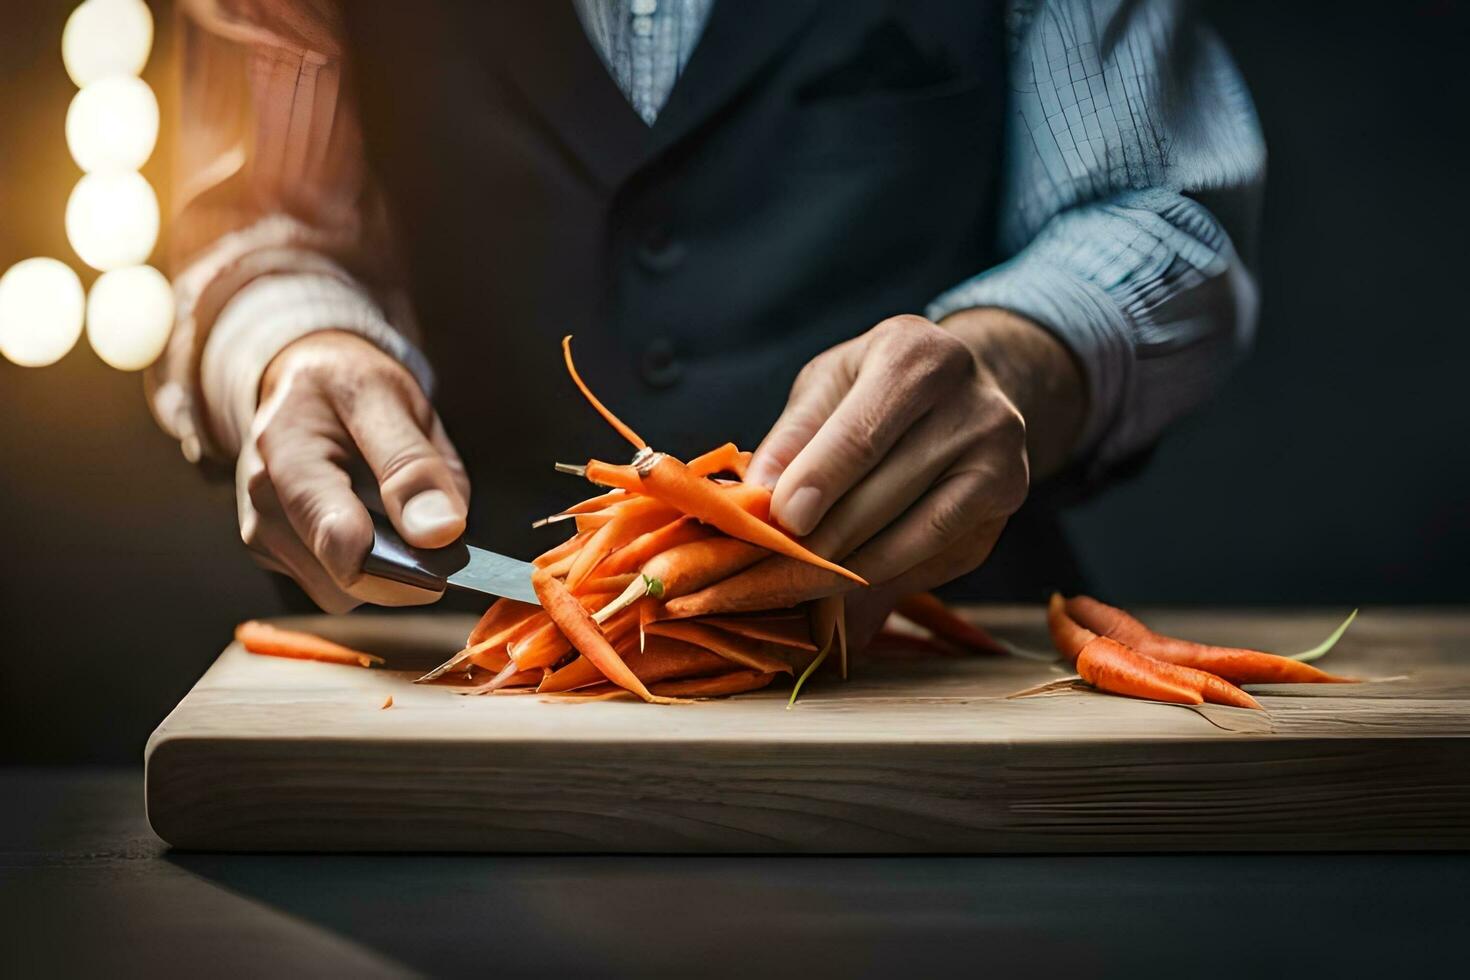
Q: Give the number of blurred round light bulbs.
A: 5